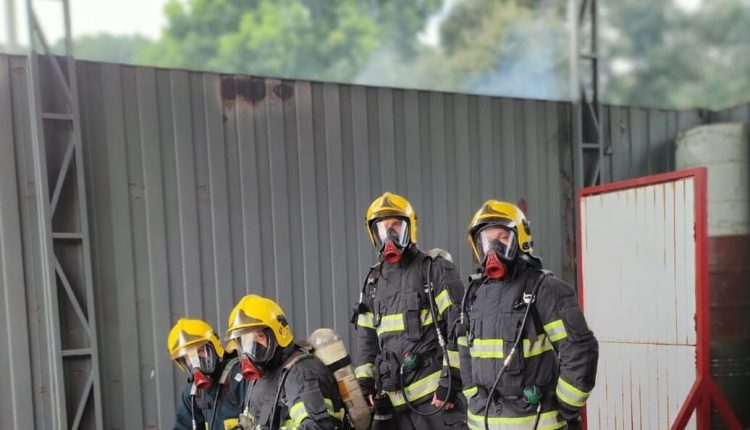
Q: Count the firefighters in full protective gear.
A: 4